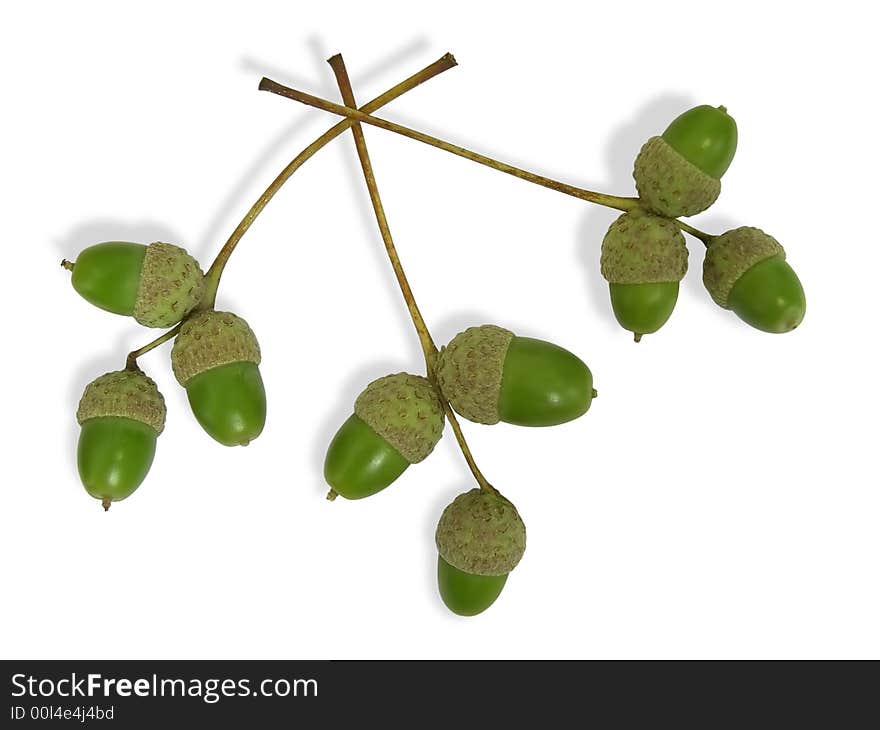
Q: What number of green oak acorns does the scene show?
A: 9